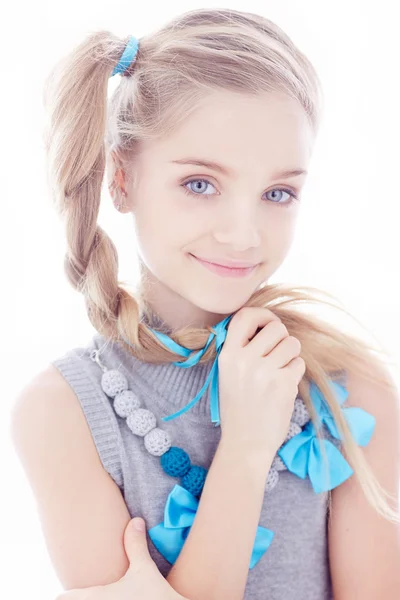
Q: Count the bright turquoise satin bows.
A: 2